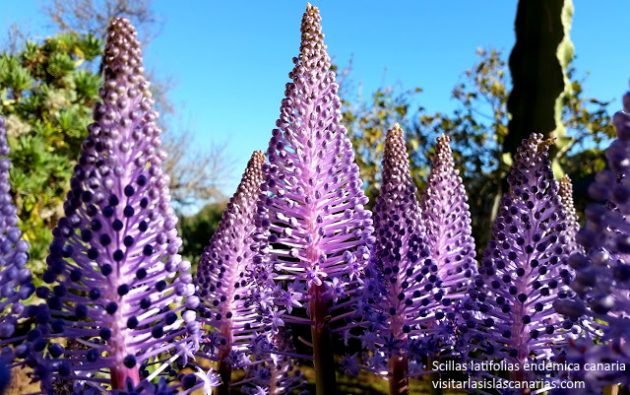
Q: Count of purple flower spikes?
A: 9